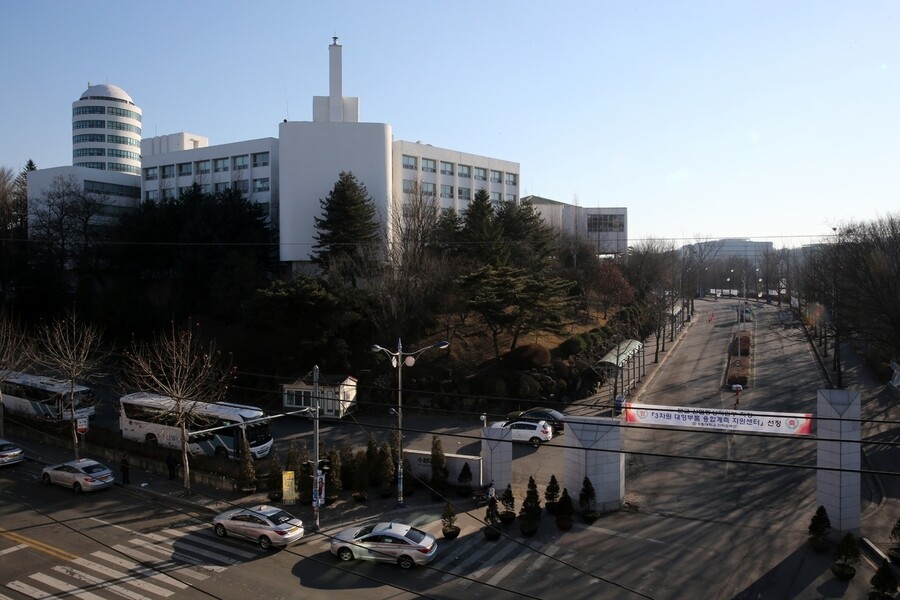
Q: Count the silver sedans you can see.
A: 4